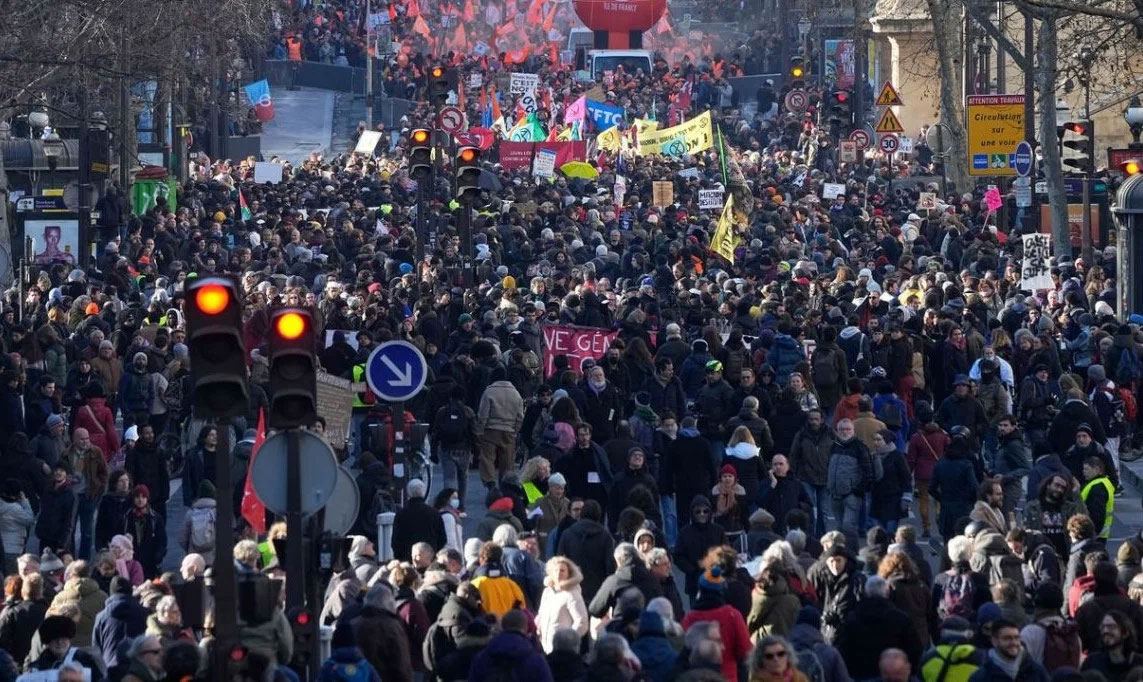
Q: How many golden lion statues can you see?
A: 0